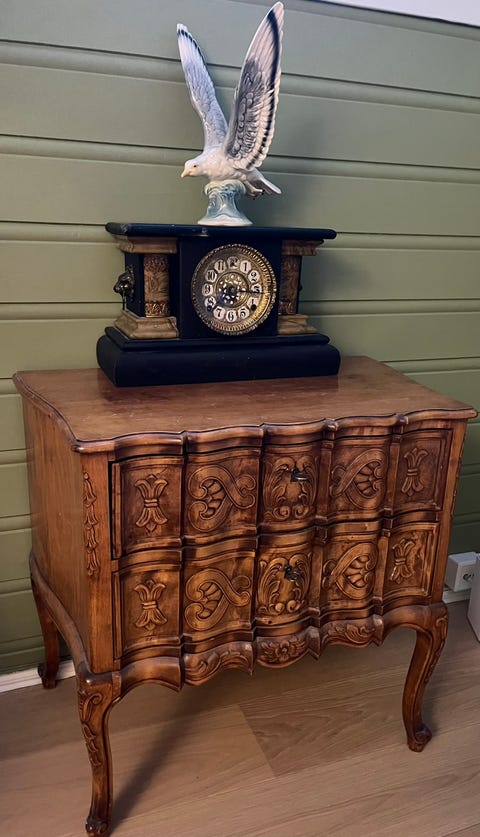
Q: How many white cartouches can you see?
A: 12